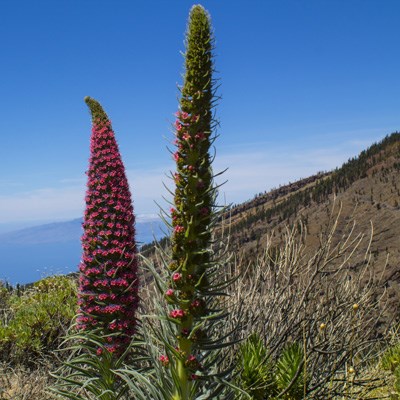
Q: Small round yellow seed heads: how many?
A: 3